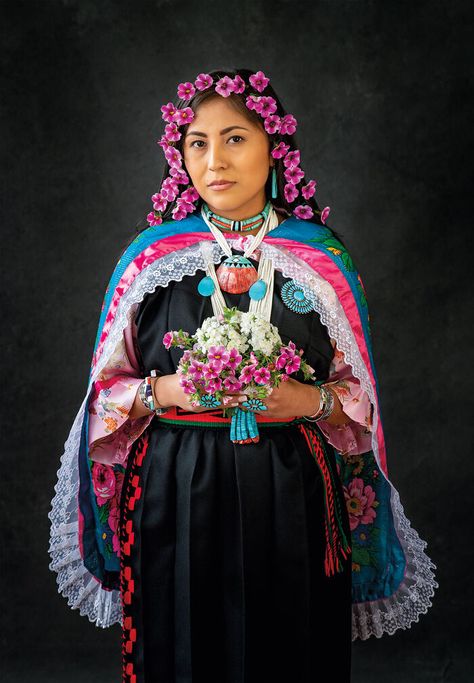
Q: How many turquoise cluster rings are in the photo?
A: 2